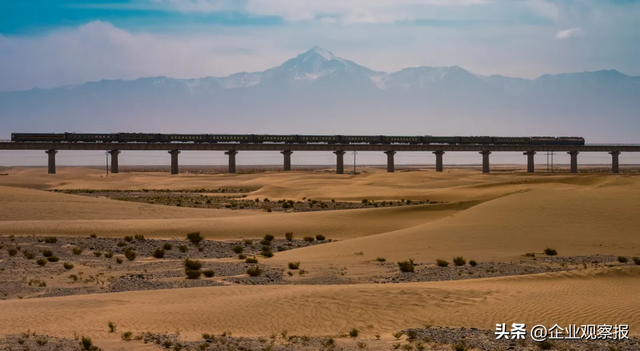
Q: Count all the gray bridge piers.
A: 12